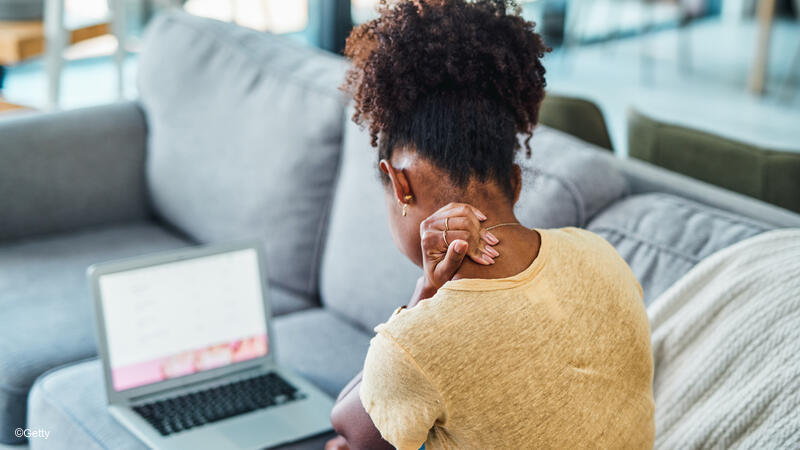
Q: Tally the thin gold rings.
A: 2